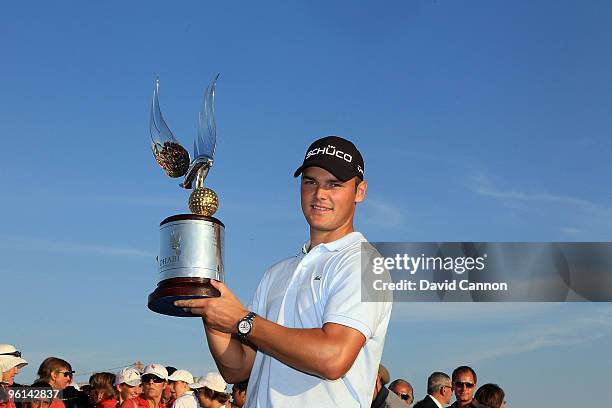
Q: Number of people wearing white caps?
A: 5